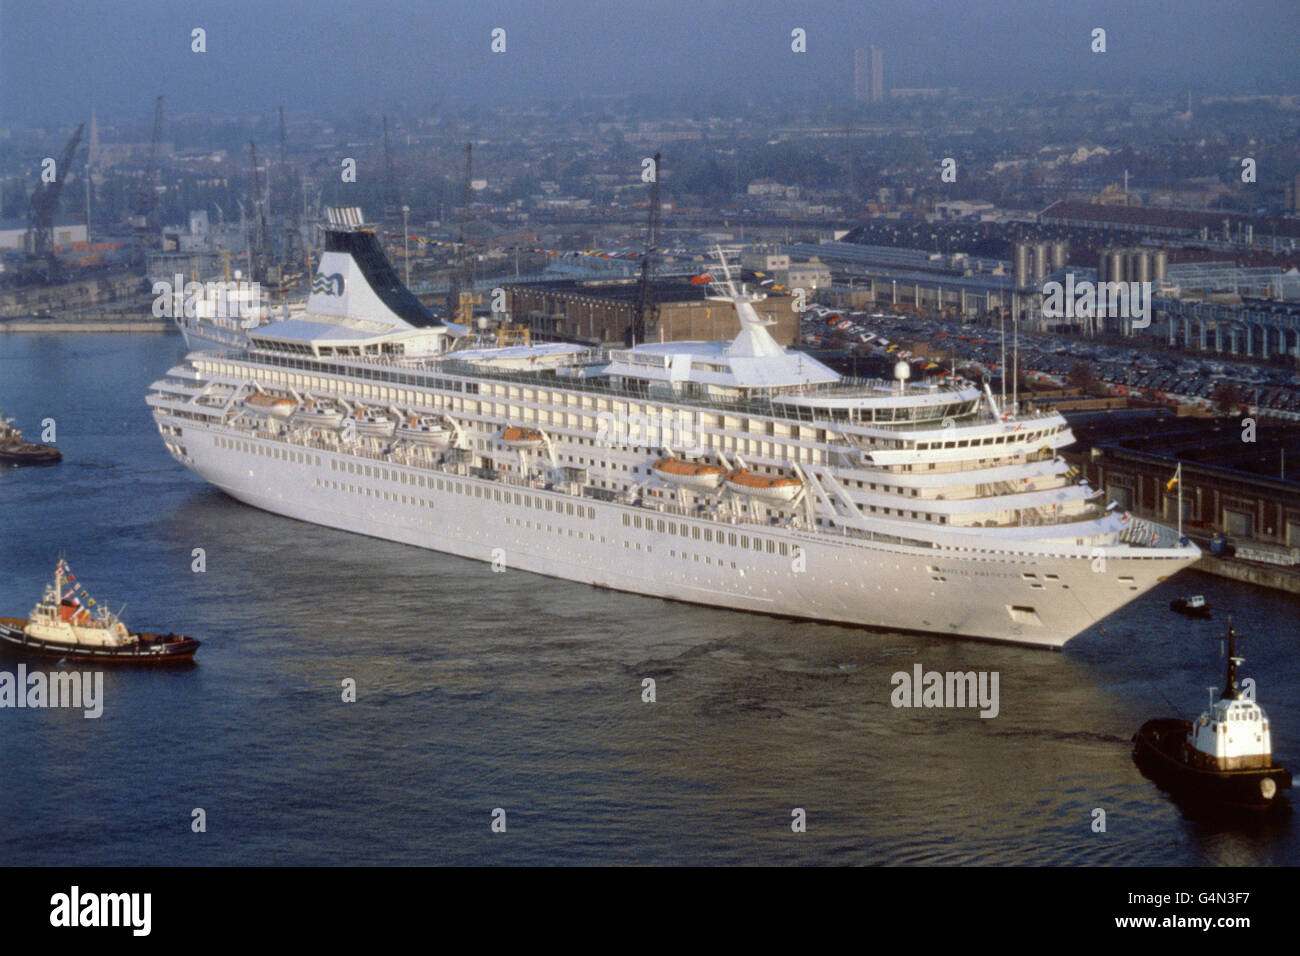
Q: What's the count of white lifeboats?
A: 3